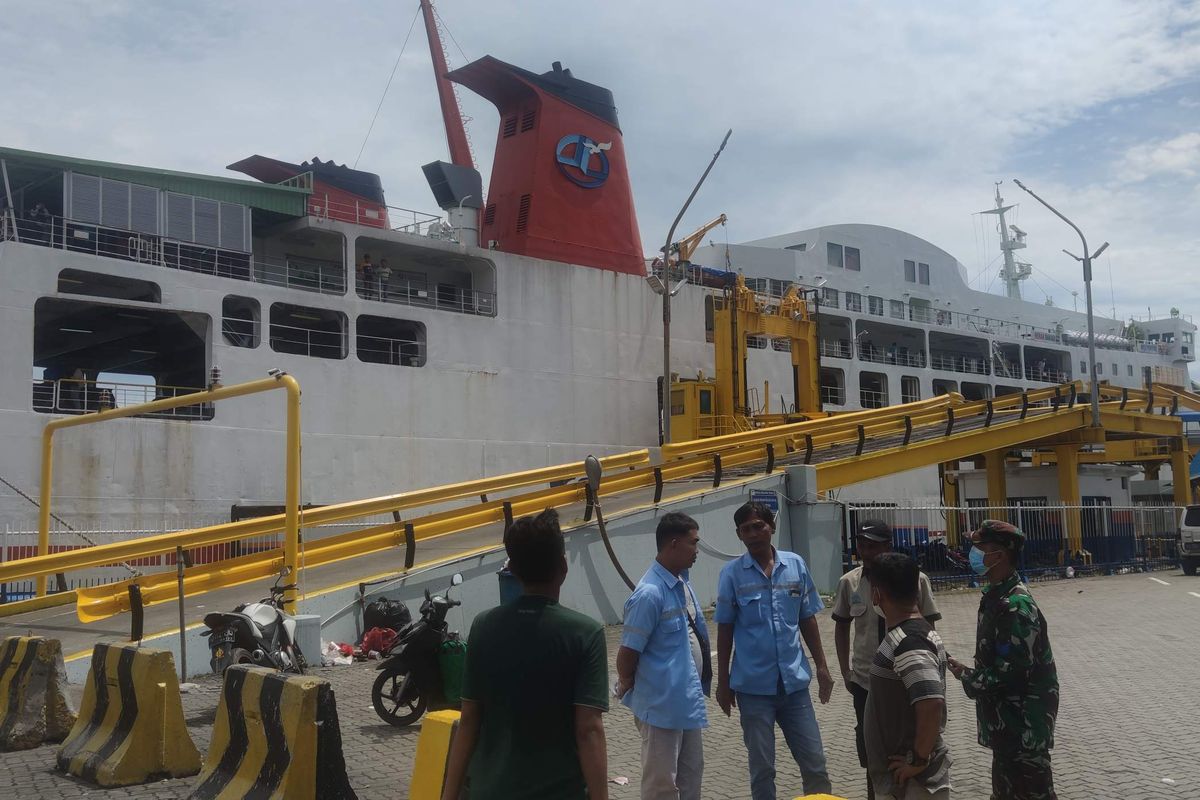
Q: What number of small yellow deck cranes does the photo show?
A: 1